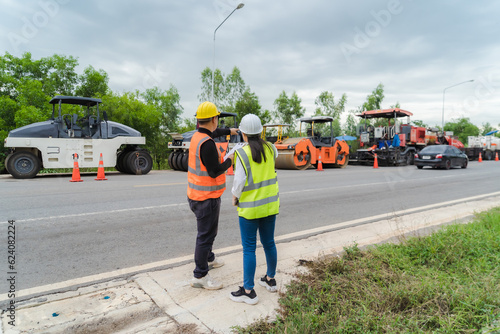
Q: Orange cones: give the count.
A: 7